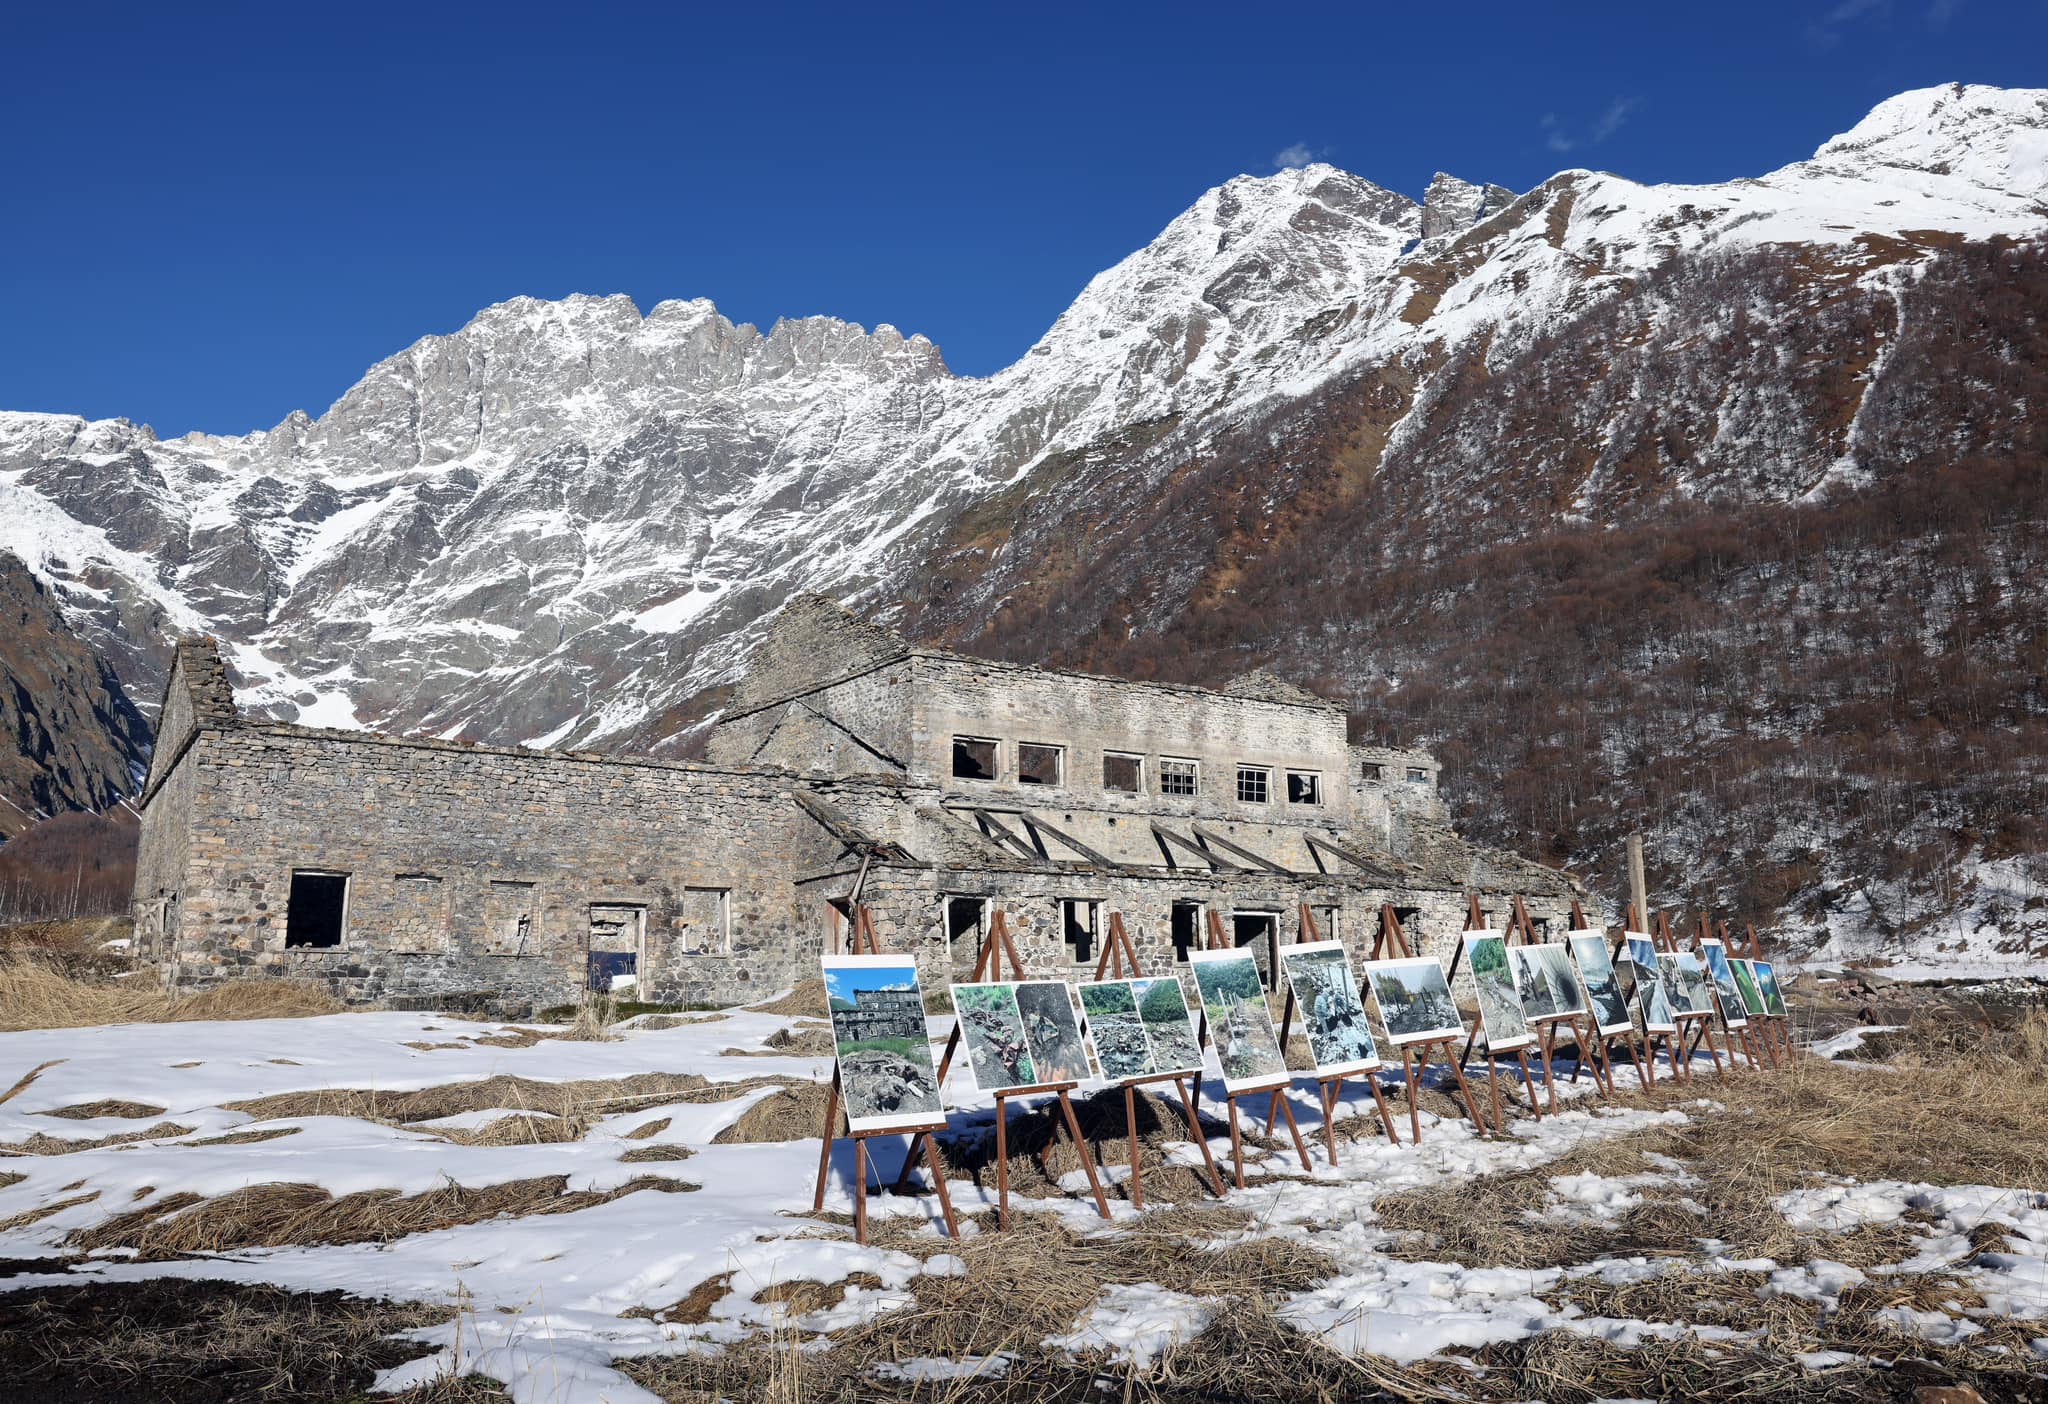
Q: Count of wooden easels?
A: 14